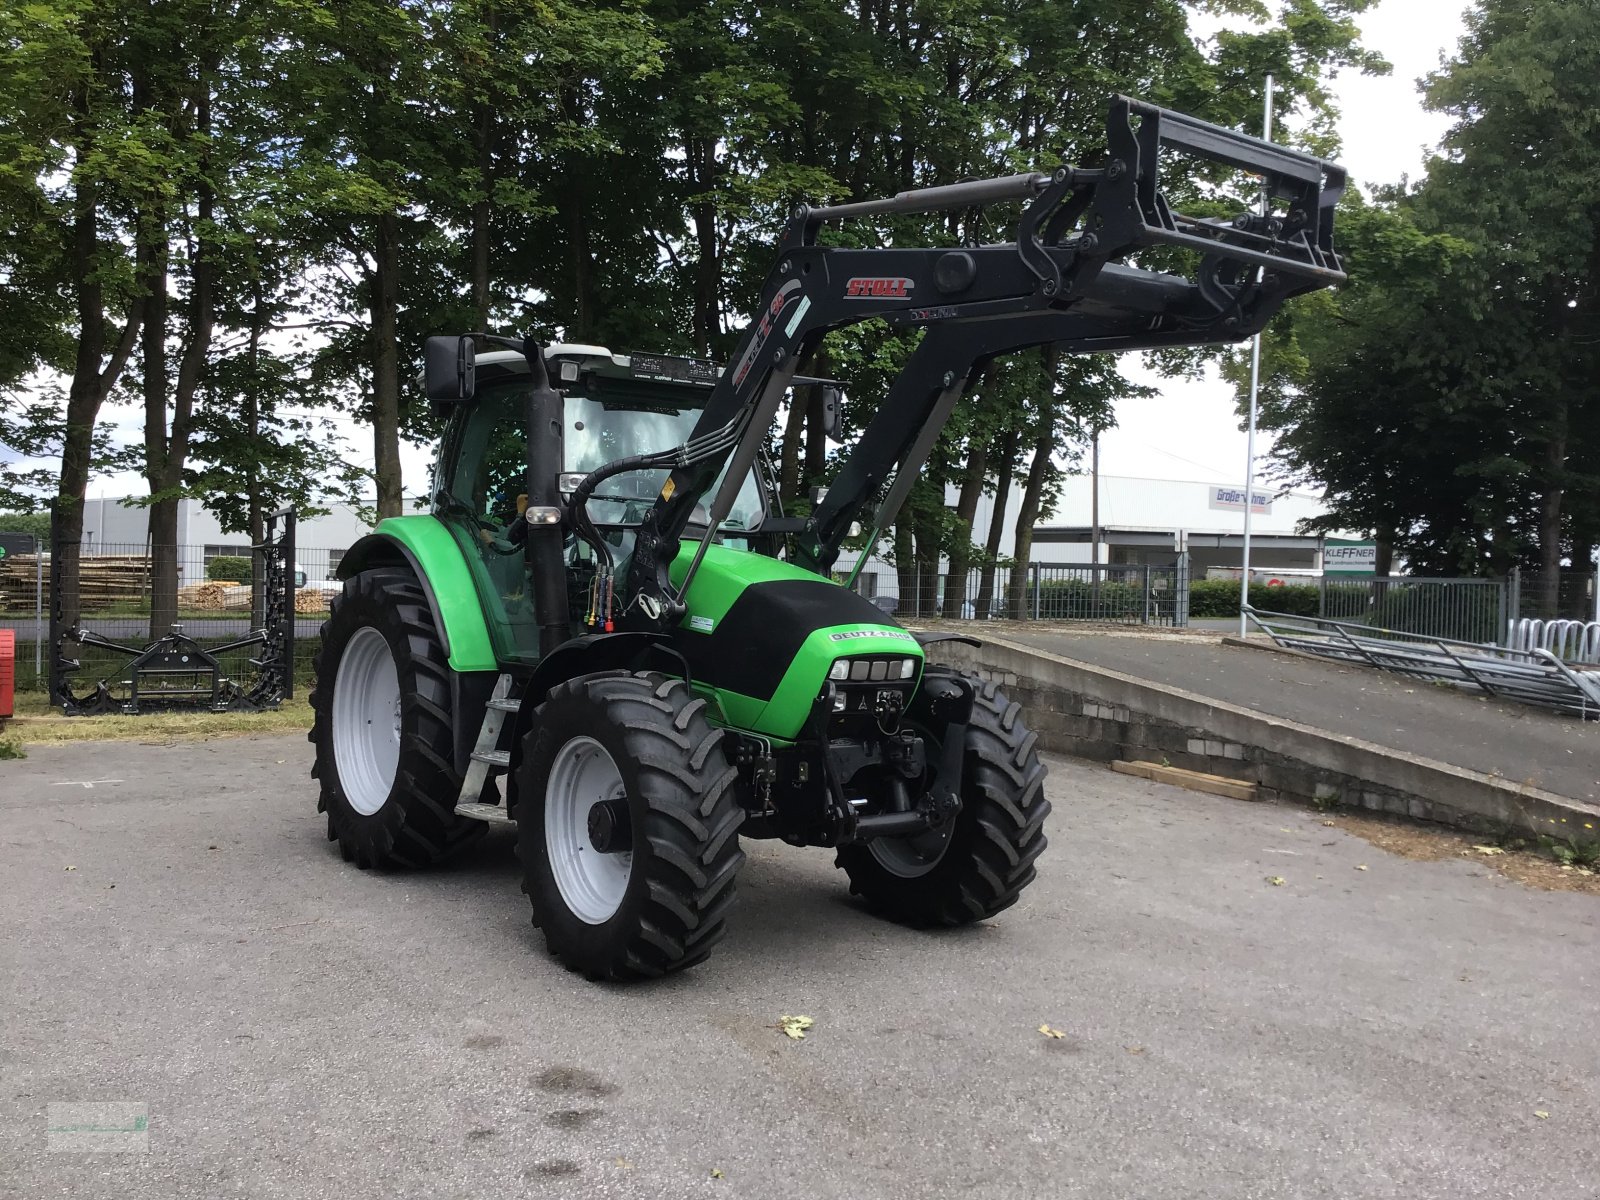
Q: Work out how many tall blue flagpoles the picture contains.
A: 0